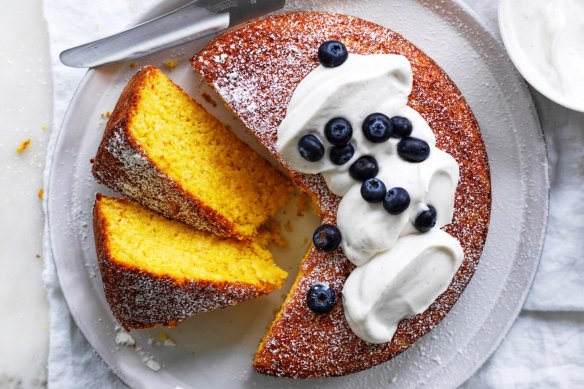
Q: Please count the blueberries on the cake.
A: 13